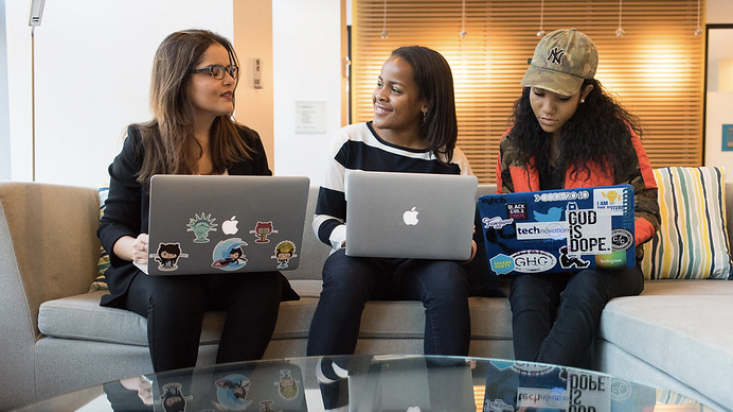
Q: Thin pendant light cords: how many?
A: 5